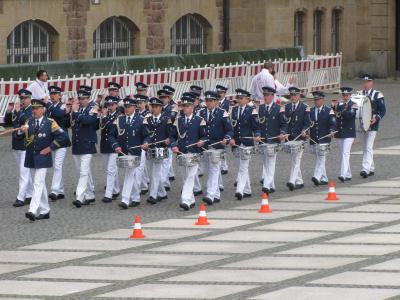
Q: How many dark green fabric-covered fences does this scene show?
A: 1